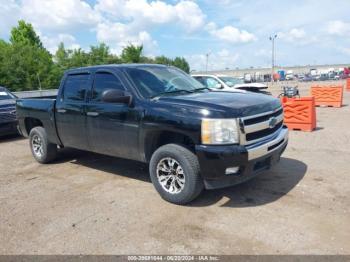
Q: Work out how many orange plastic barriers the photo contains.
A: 3